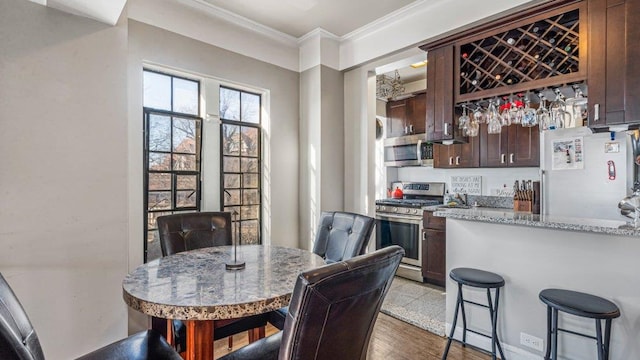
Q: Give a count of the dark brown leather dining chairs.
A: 4